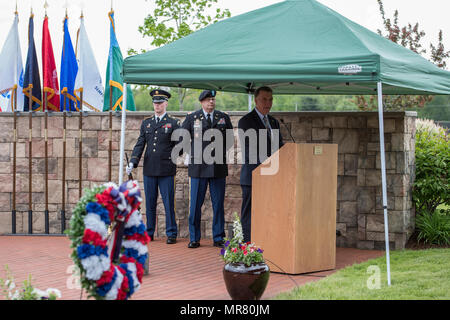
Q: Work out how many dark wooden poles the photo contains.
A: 6